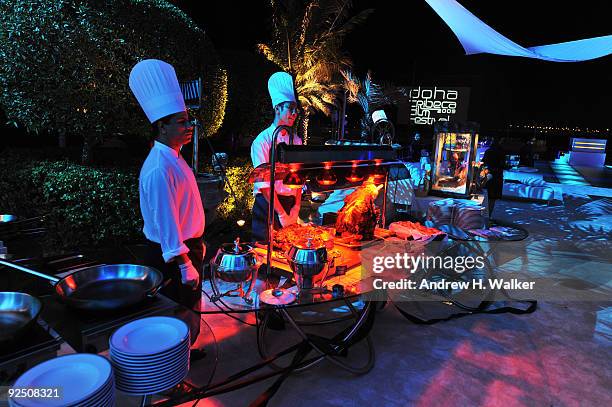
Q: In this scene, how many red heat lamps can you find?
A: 4